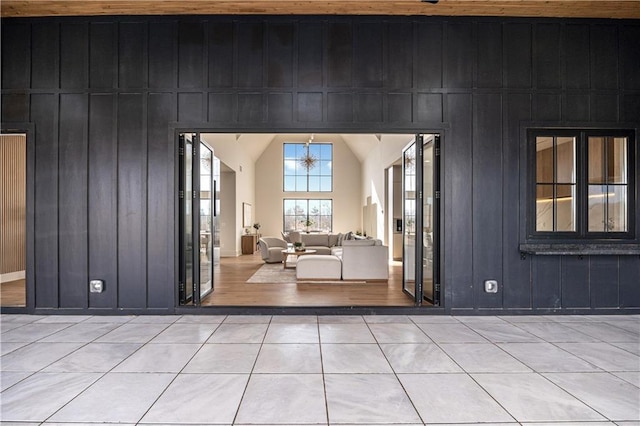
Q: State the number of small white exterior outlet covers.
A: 2